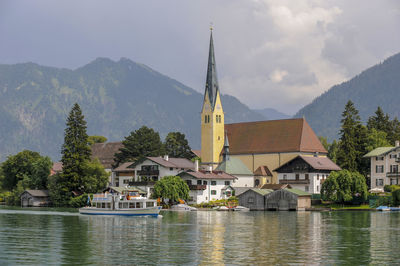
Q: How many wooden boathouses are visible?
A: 3